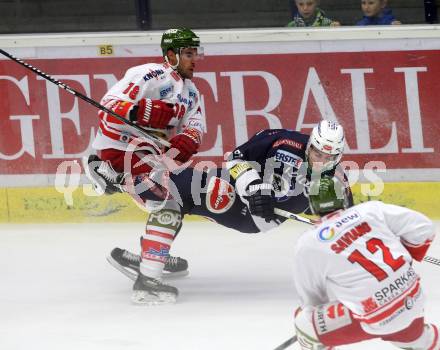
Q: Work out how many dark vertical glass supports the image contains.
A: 2